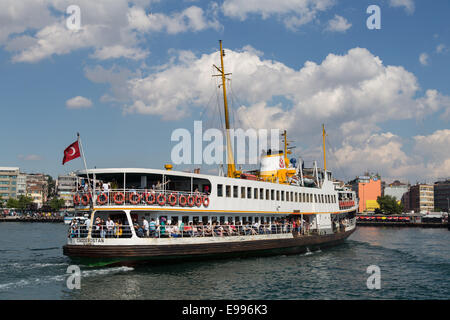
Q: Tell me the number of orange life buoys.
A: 12